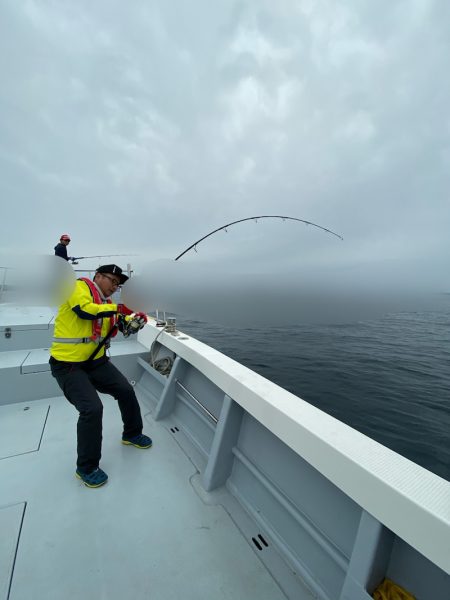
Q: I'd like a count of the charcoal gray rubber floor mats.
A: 0